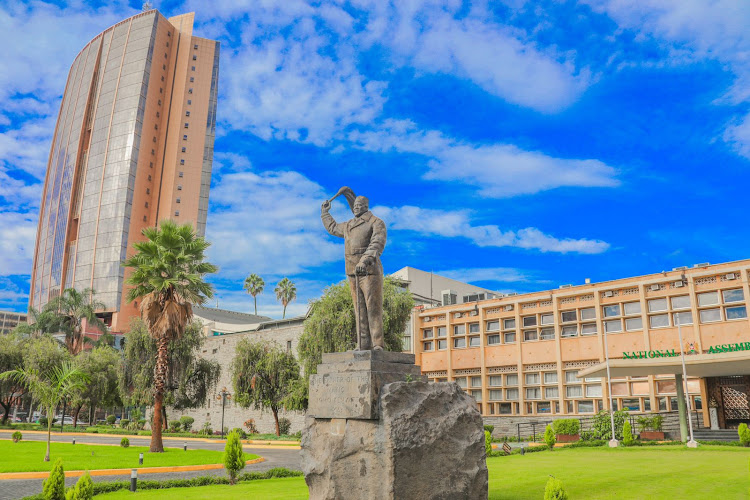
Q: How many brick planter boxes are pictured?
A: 2